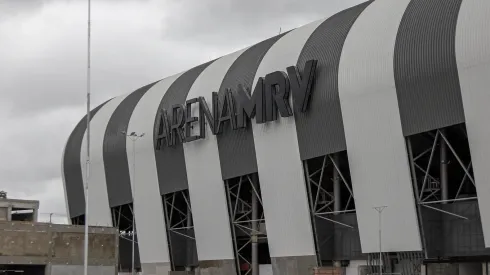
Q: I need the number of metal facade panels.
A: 12